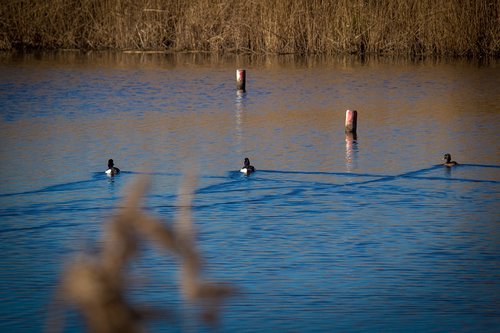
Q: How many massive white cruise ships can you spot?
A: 0